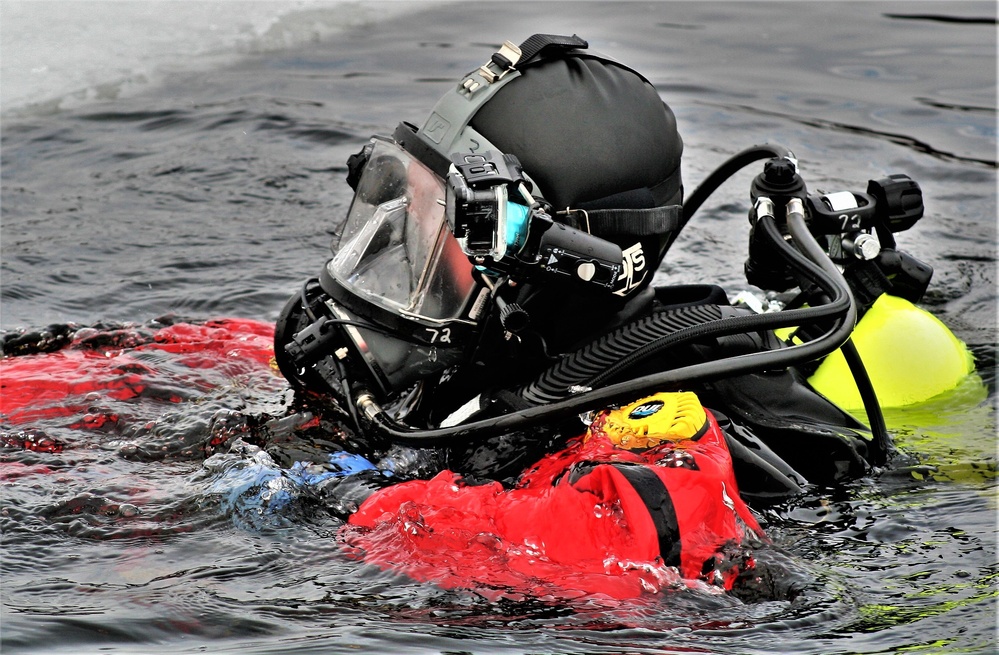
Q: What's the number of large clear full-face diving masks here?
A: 1